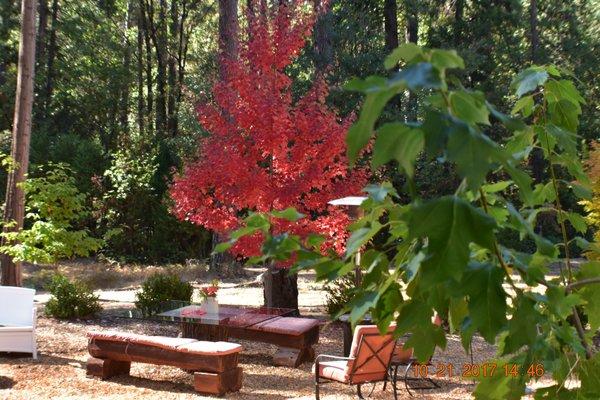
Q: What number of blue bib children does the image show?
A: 0